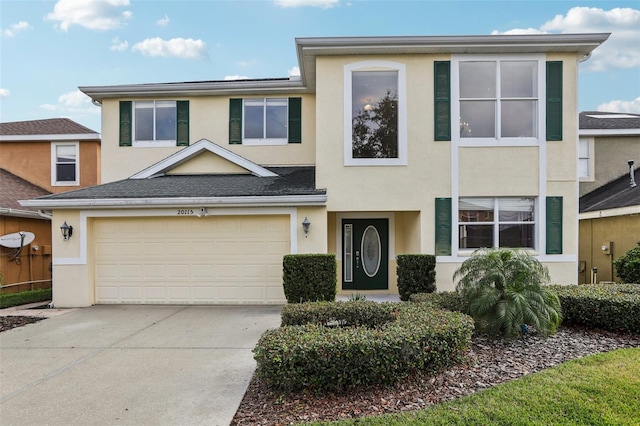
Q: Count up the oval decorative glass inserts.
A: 1